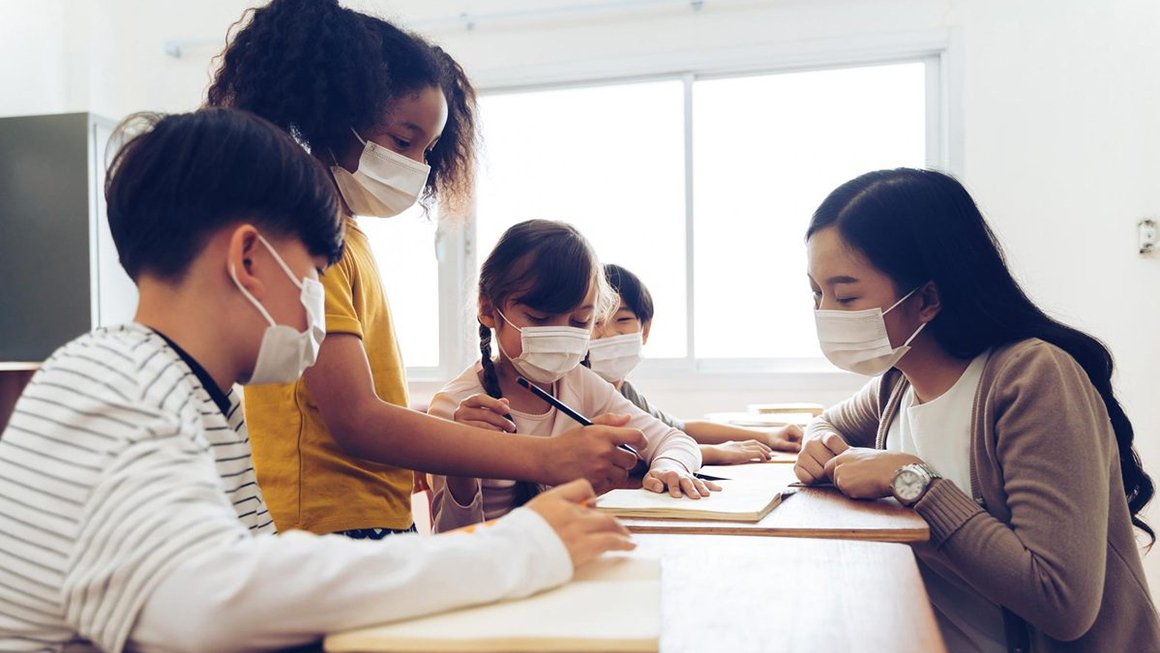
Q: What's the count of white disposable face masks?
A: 5